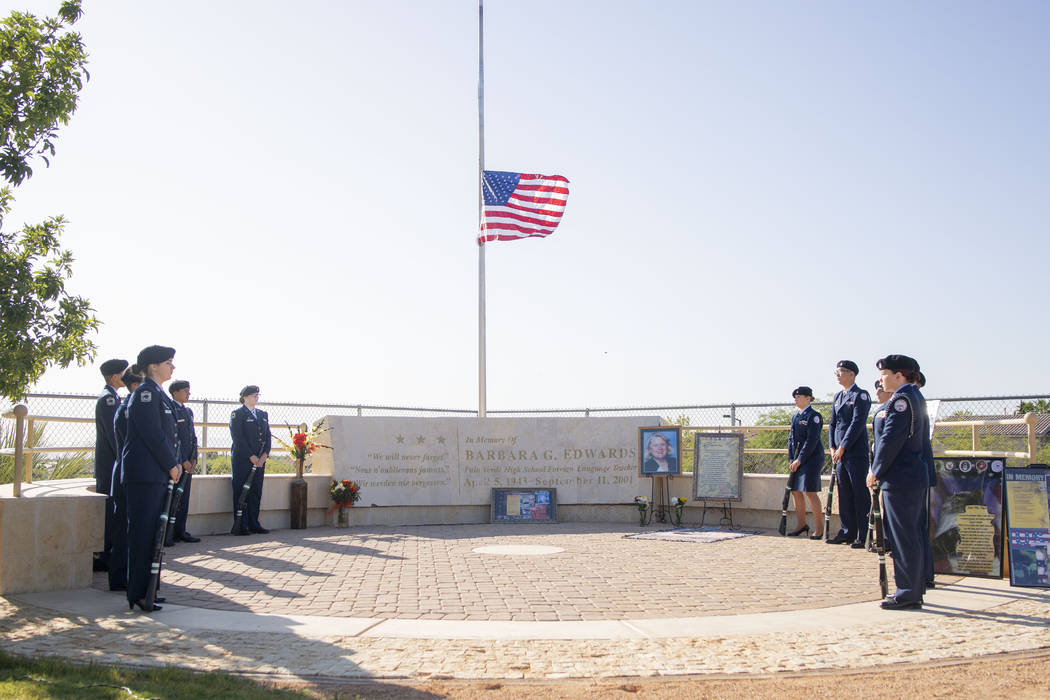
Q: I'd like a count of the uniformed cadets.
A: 10